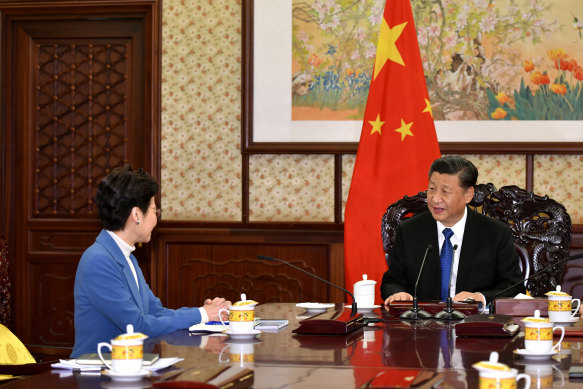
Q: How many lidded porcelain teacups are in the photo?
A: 6